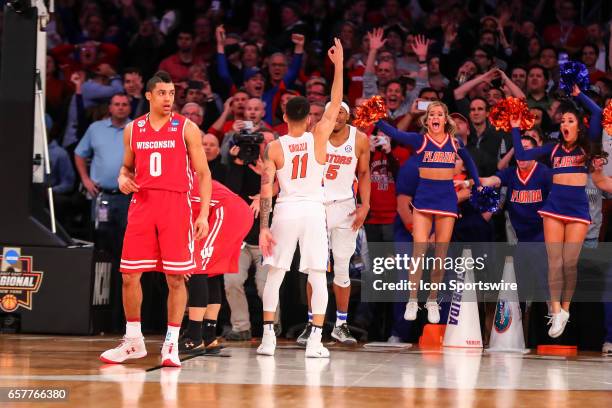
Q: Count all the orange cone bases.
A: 2